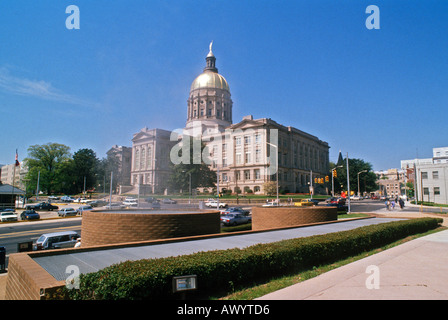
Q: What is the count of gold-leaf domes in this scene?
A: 1